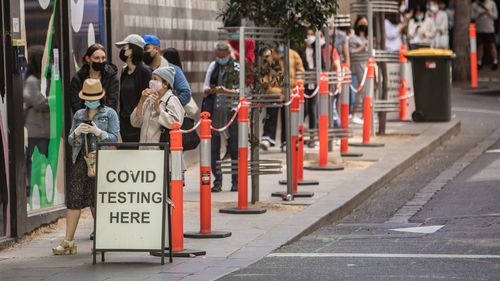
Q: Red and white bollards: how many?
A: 10